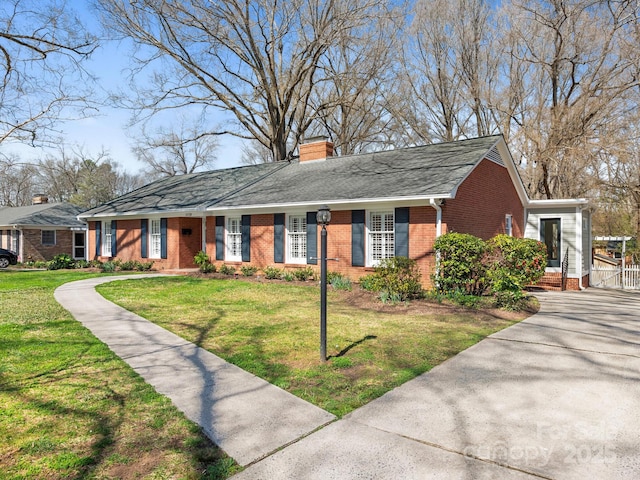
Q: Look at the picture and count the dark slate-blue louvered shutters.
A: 10